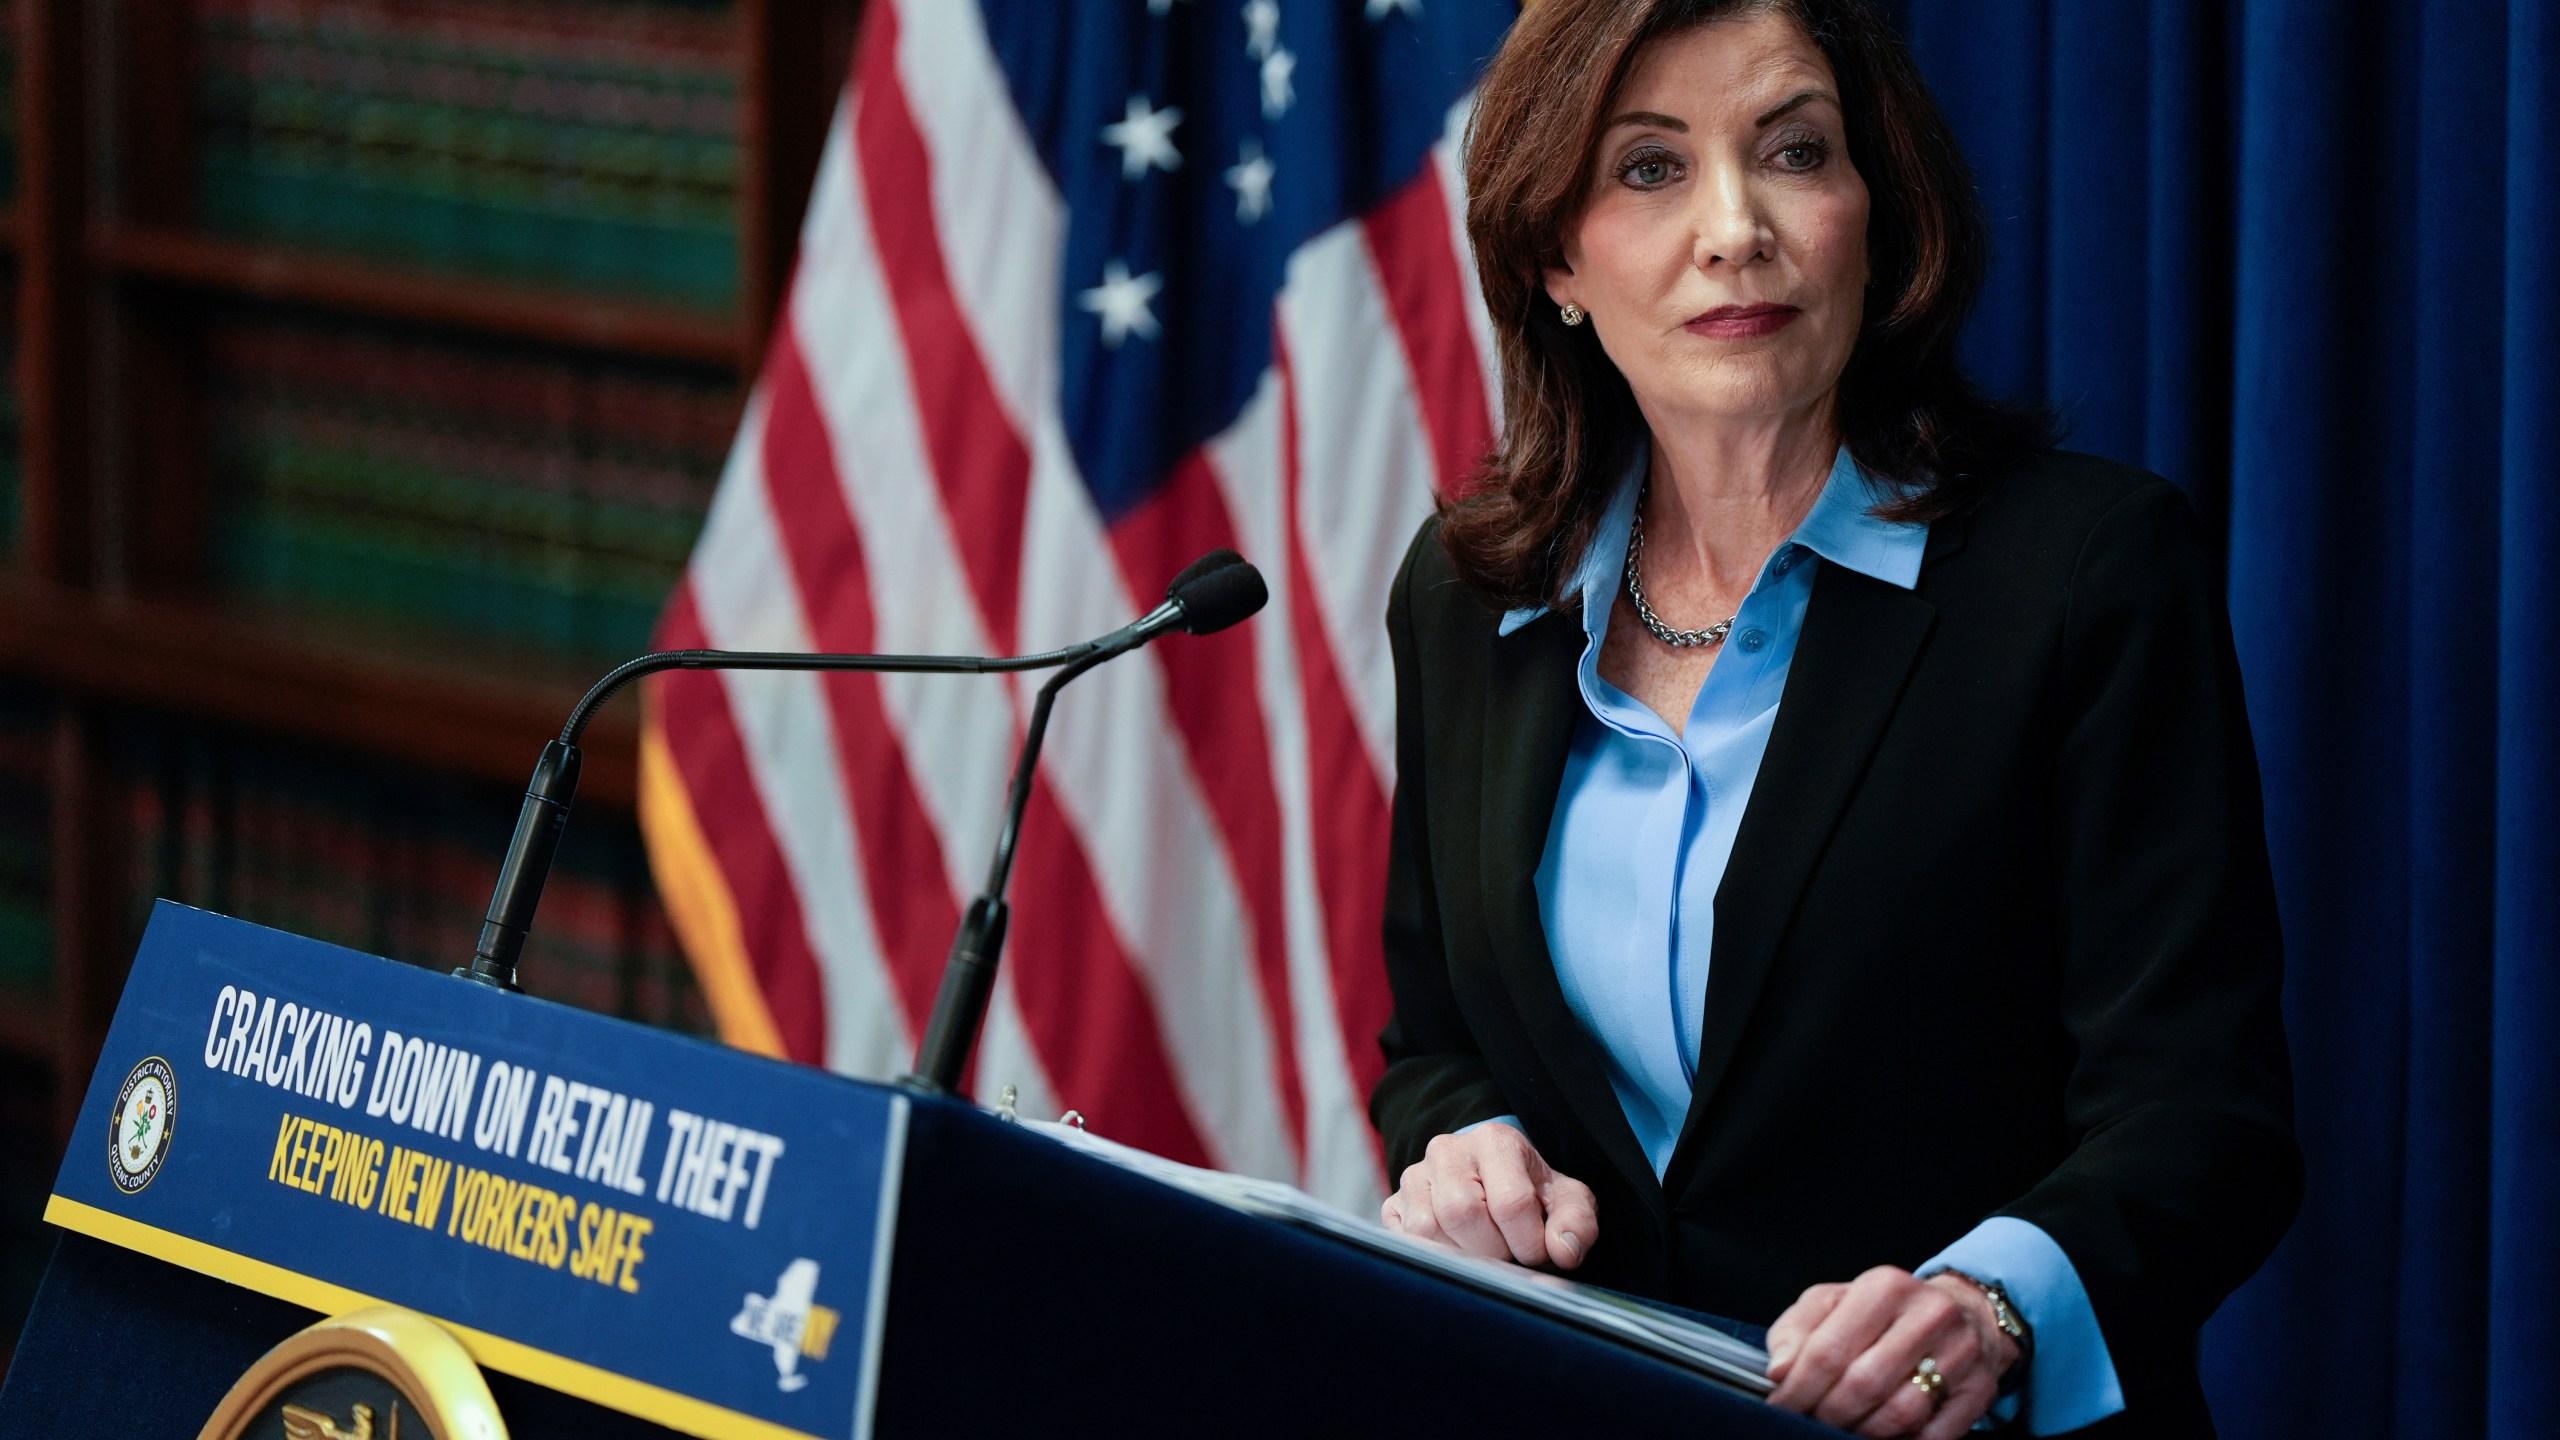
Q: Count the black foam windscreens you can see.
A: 2